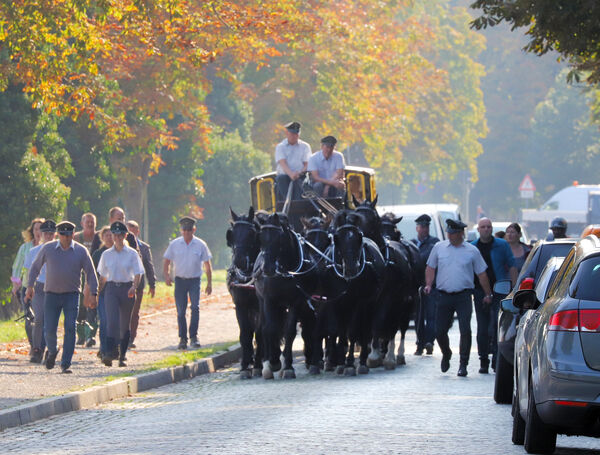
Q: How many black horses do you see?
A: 6